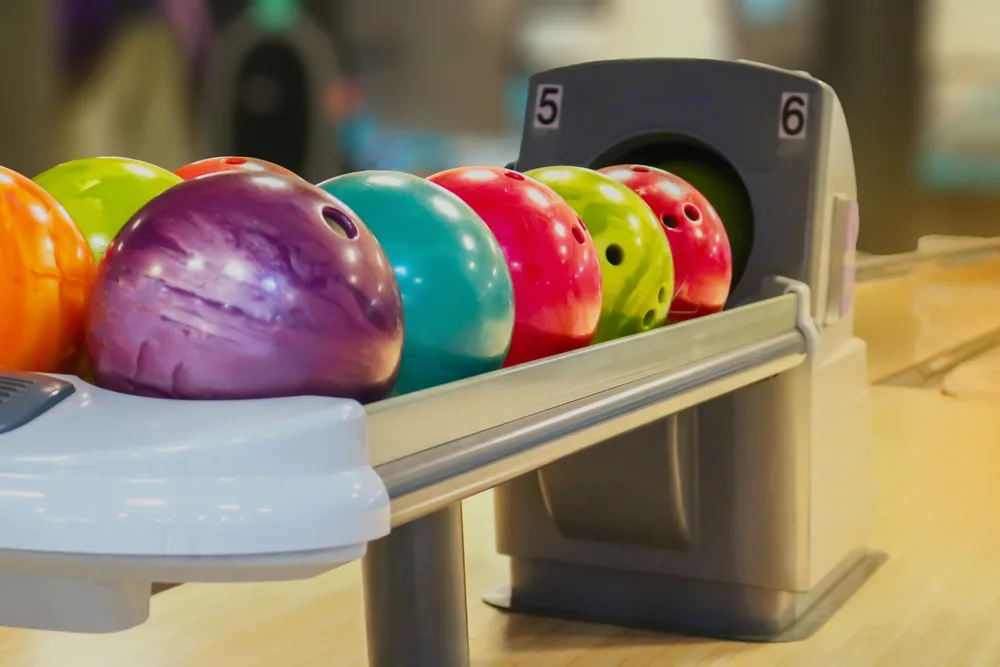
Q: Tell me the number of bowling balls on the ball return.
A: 8